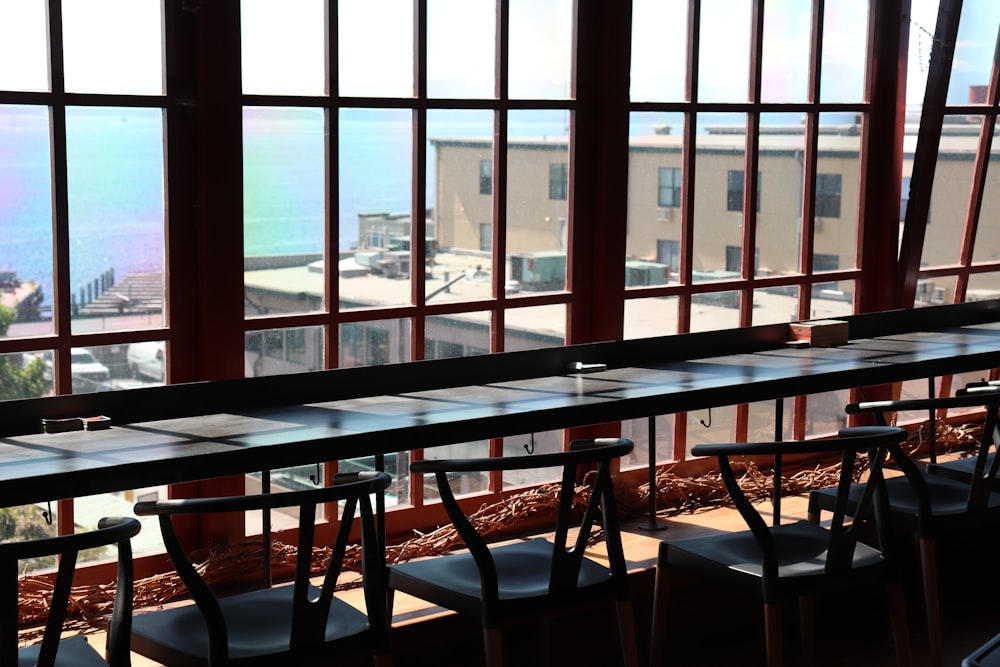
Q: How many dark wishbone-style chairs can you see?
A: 6